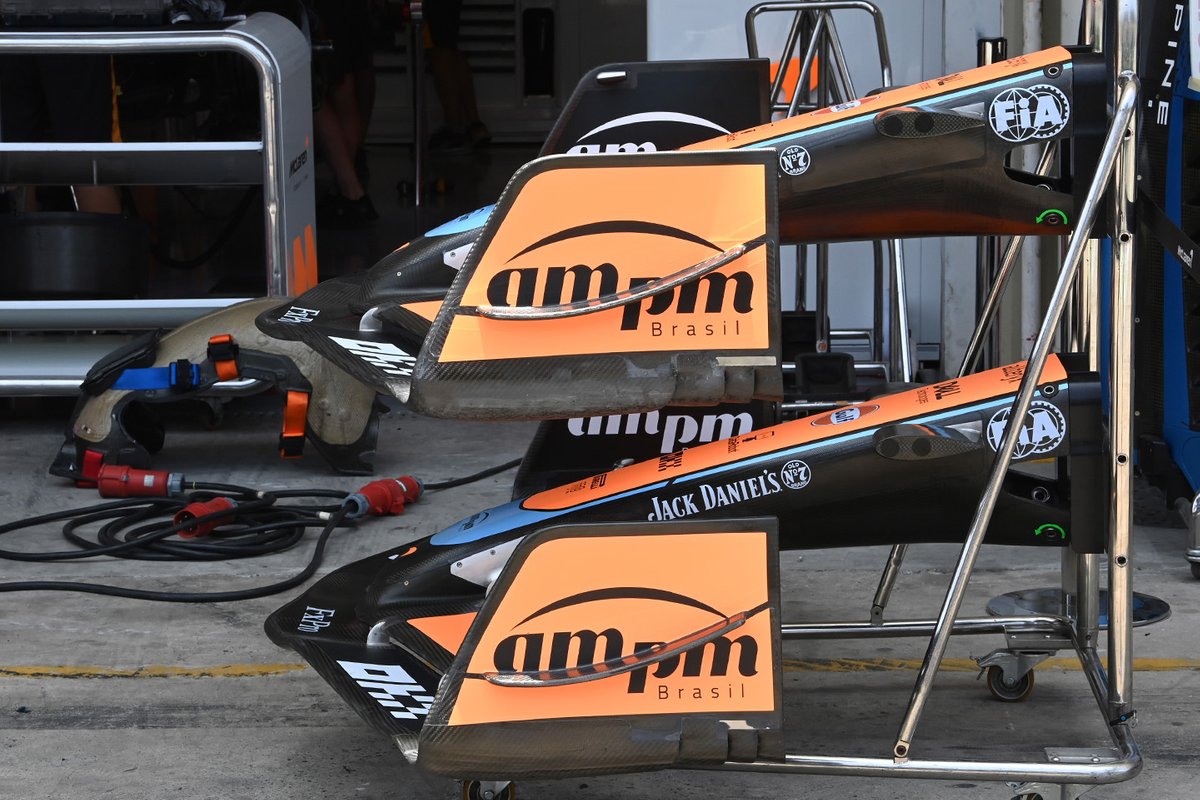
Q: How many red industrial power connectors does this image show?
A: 3